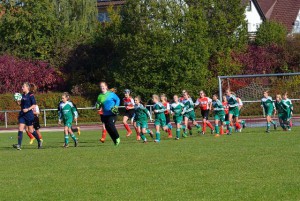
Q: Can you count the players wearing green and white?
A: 10